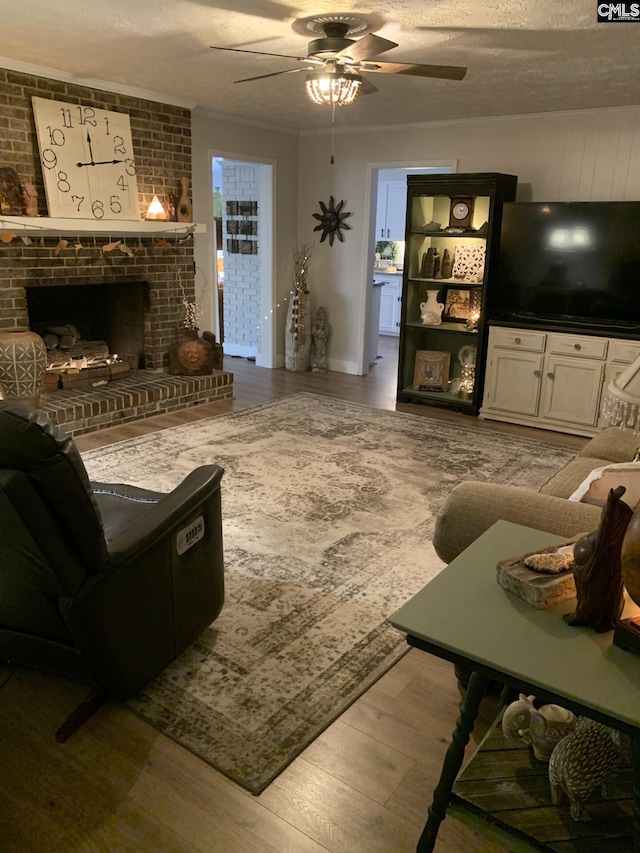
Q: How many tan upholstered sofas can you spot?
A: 1